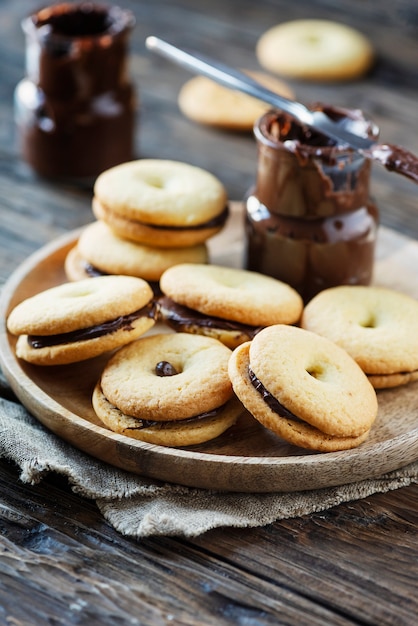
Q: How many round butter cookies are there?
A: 9